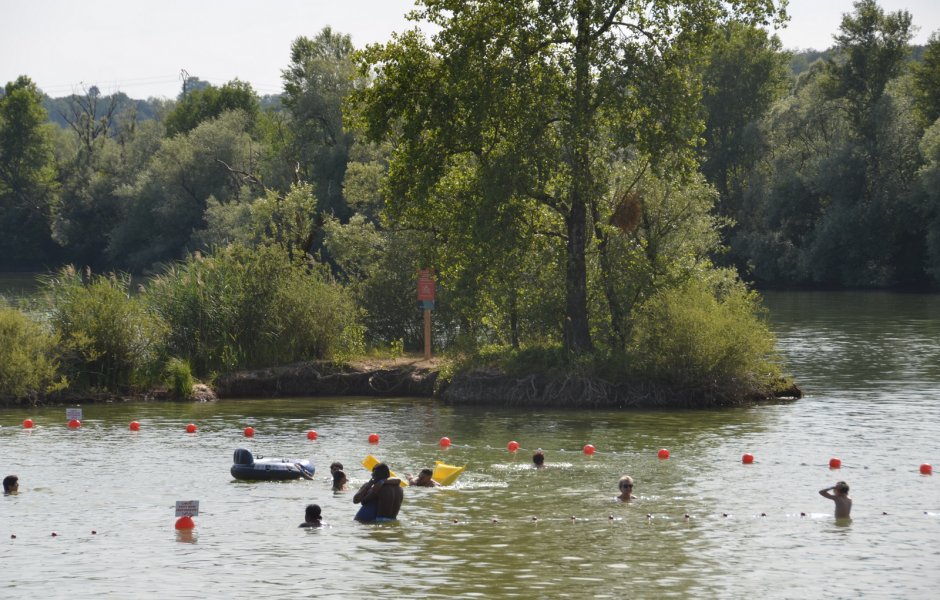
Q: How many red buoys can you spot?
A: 15